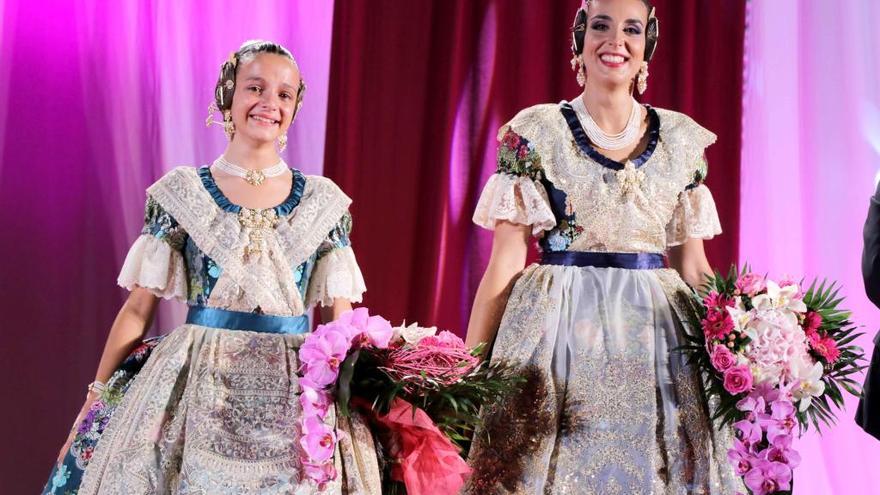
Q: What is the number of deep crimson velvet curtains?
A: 1